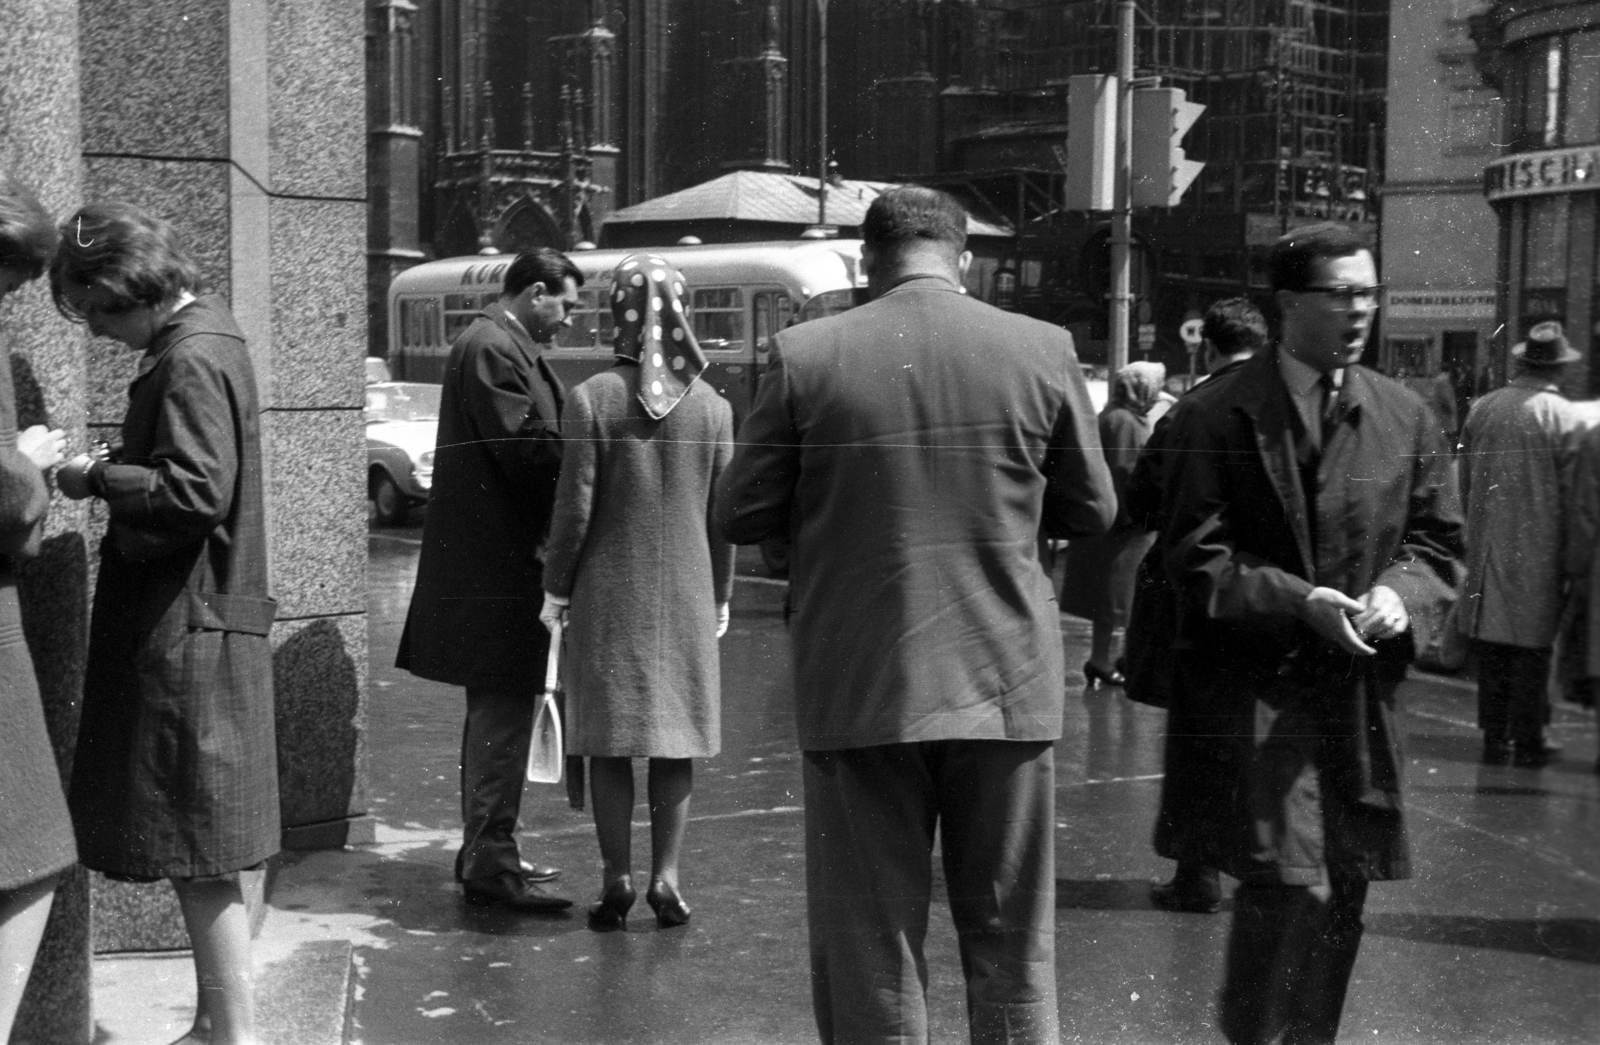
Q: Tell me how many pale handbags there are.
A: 1